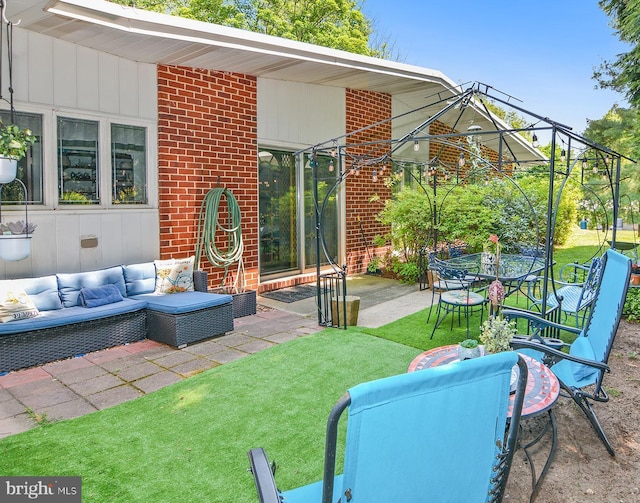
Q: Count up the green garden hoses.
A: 1